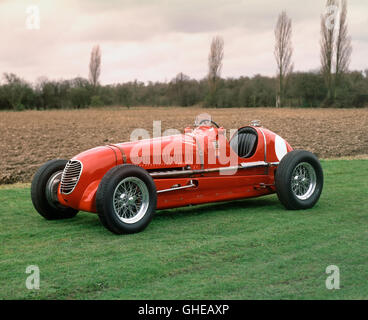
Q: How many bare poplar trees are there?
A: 5